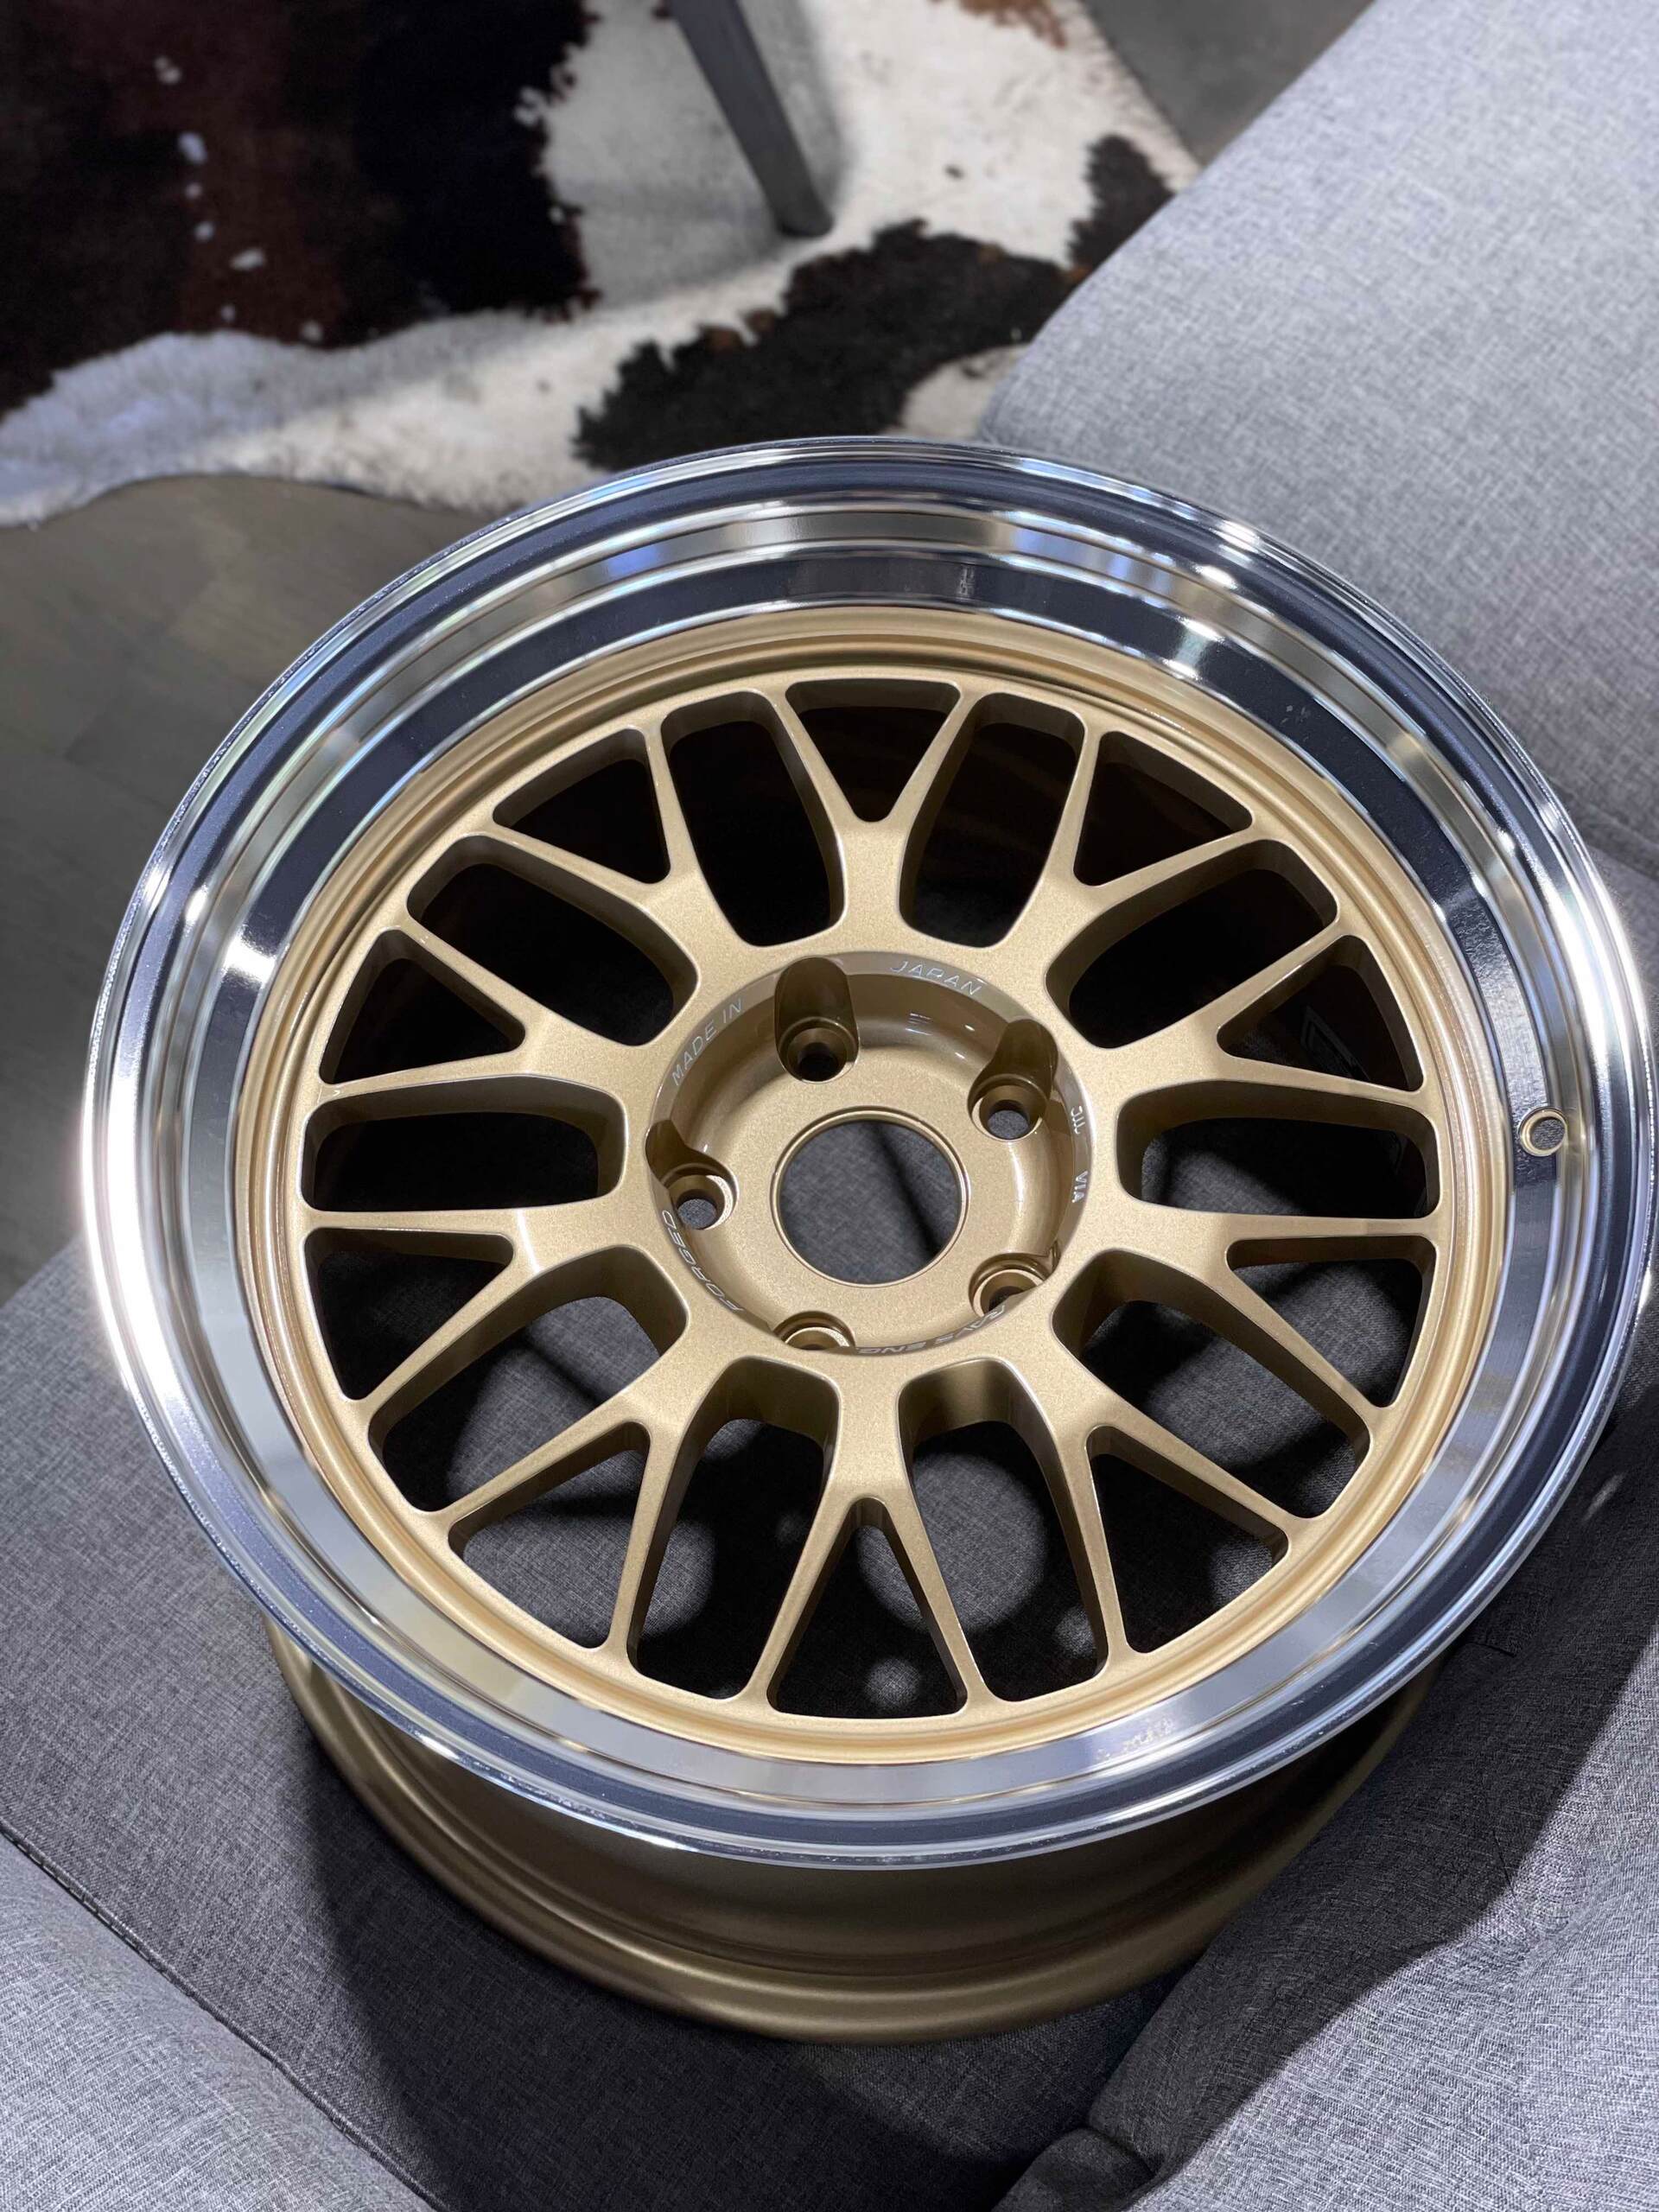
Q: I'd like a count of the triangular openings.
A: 10